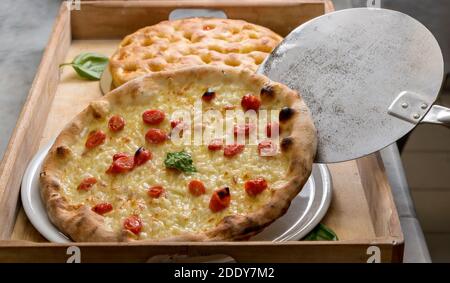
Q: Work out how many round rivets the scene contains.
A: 3